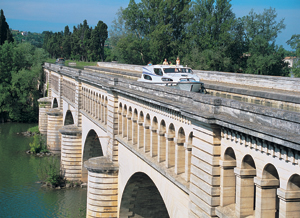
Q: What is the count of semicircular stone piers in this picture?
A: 4